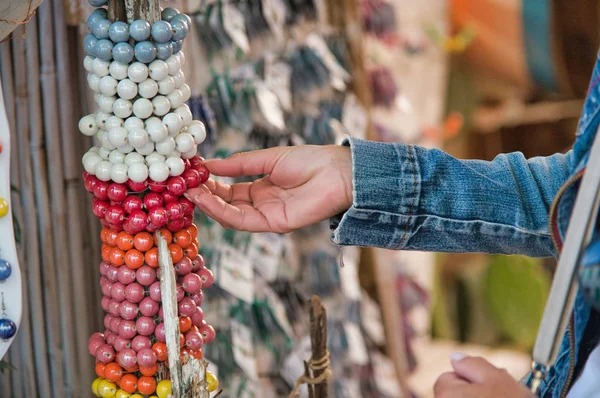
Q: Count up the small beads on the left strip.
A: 4